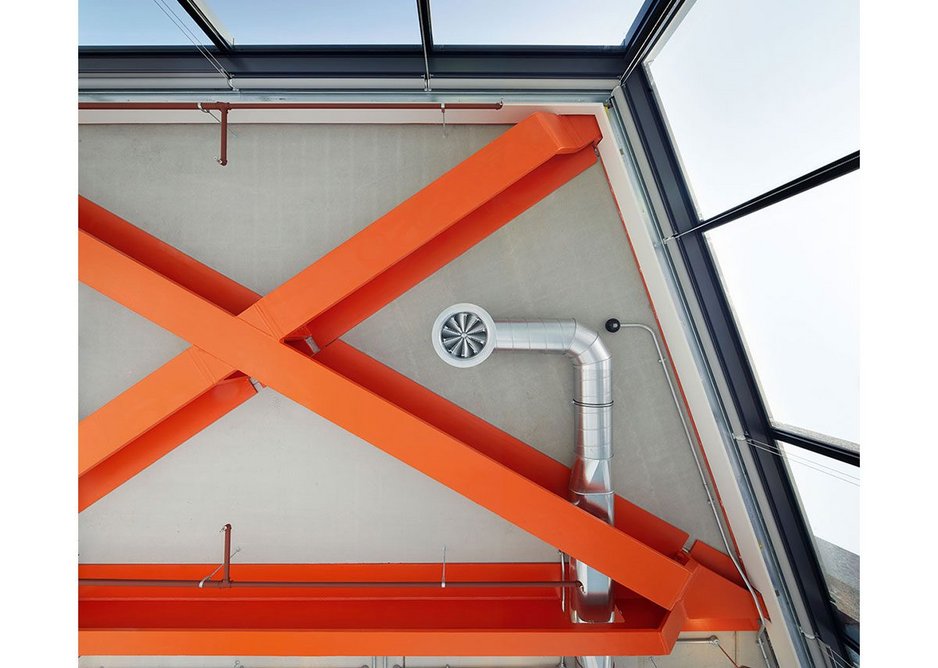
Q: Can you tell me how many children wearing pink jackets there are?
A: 0